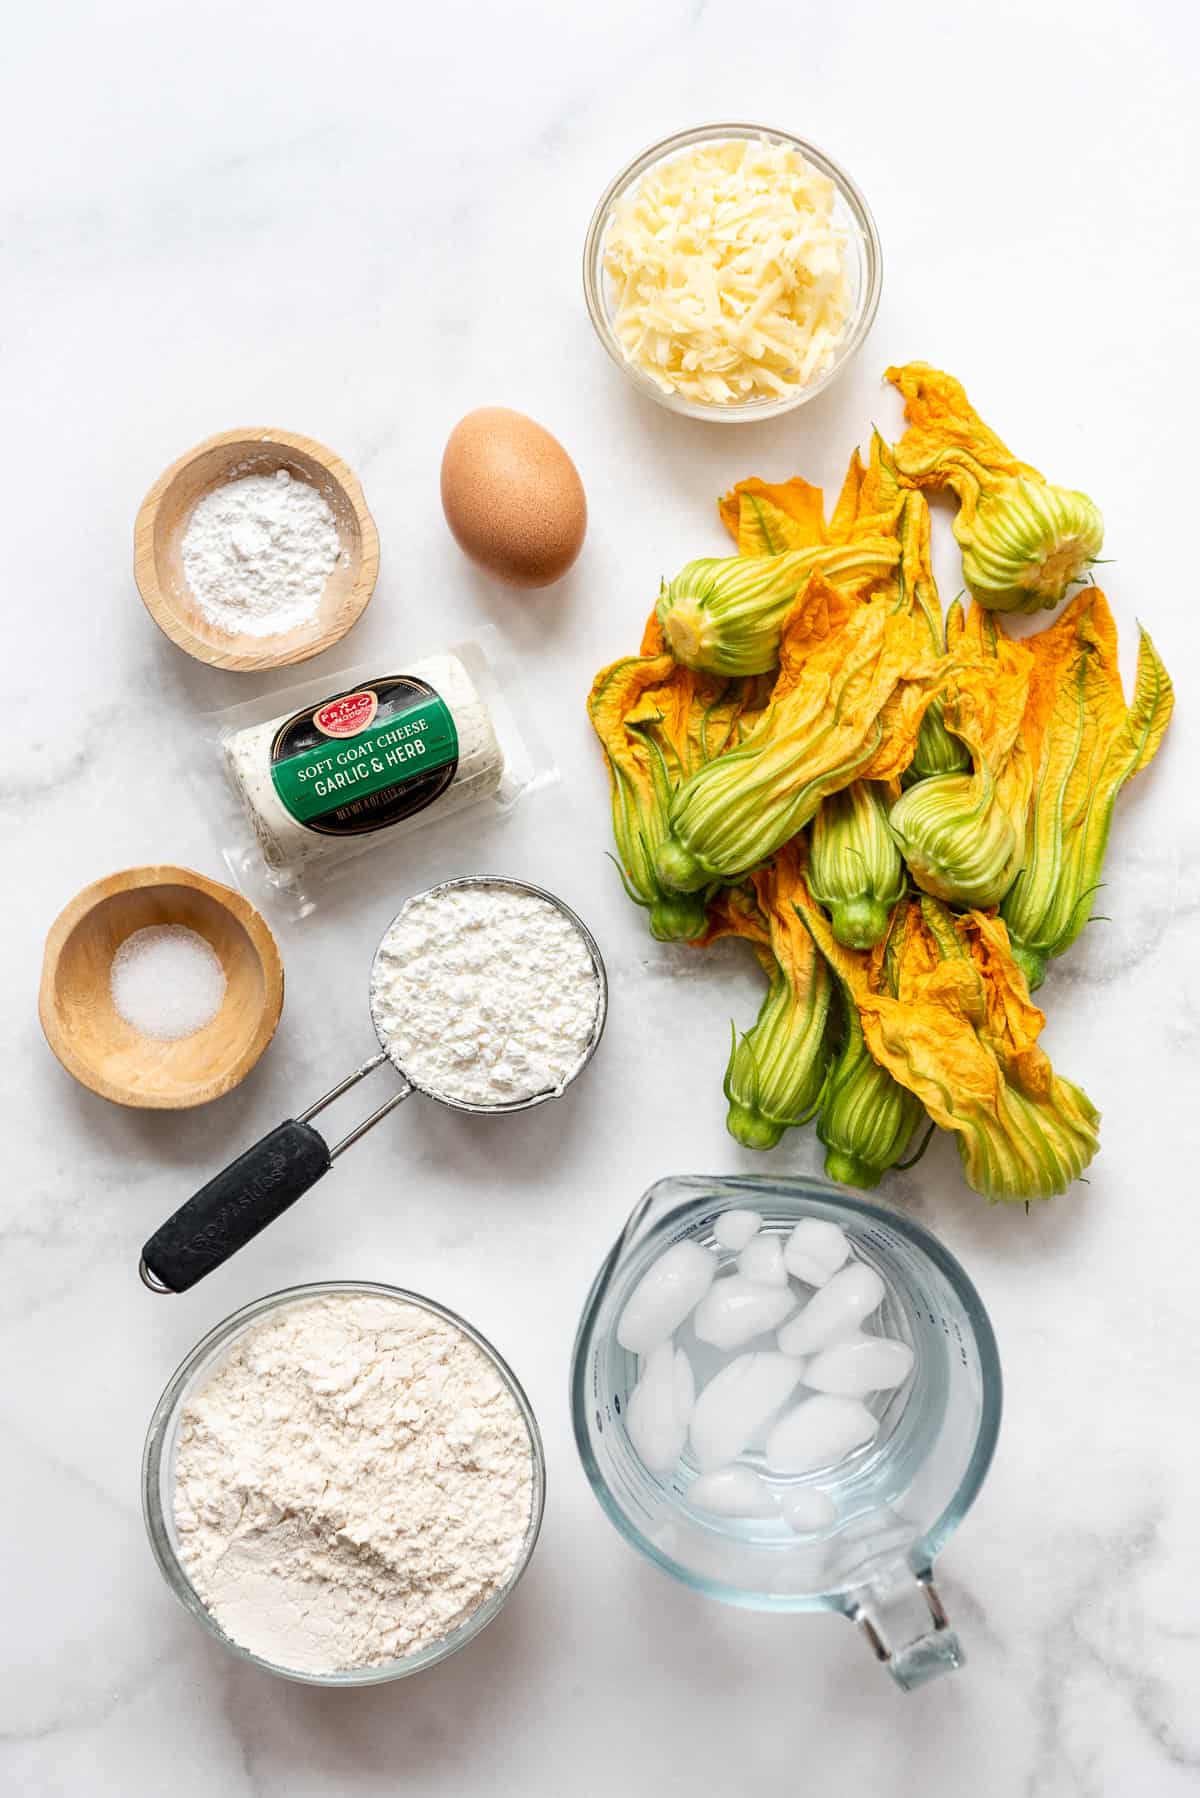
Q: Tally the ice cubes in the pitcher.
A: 12